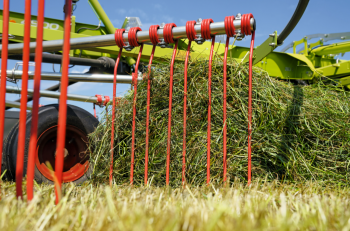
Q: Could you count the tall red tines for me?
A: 12